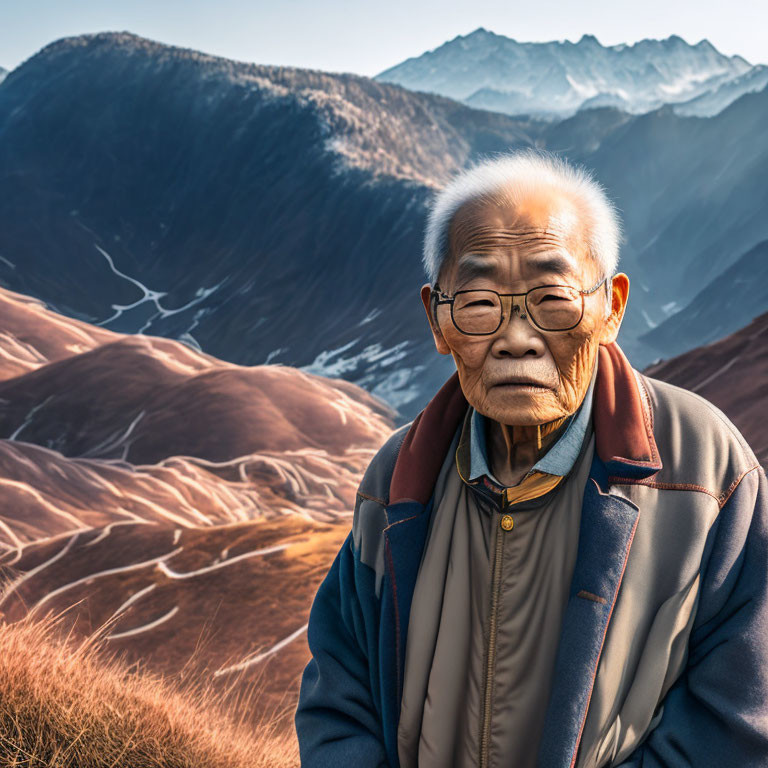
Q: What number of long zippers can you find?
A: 1